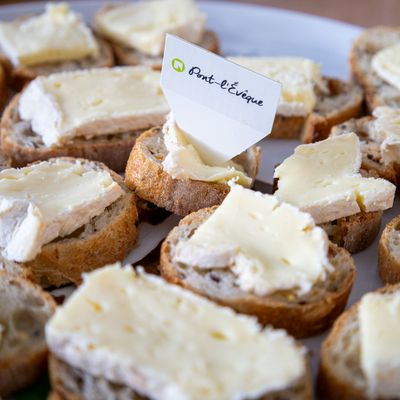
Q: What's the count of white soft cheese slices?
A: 12